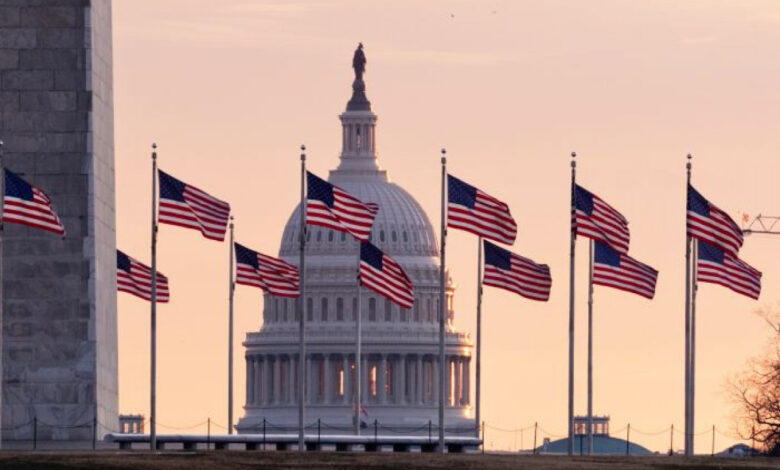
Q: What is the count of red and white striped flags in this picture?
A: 12